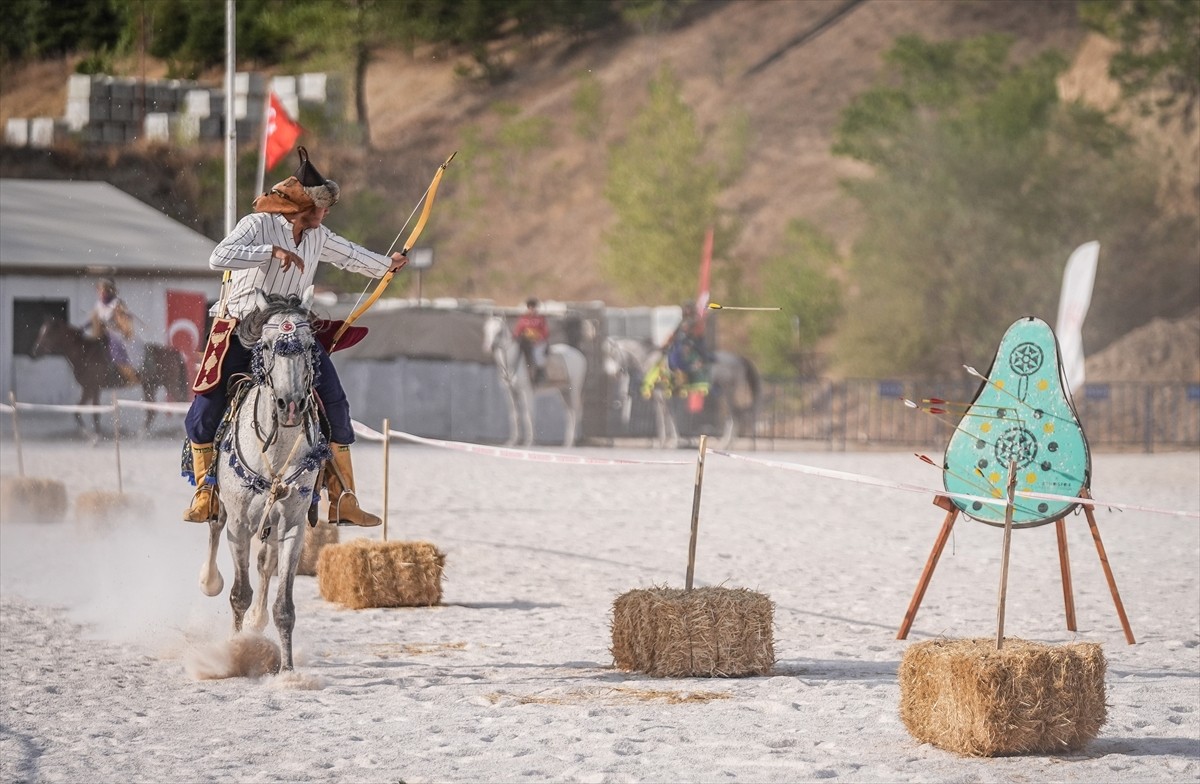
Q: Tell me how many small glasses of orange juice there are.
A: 0